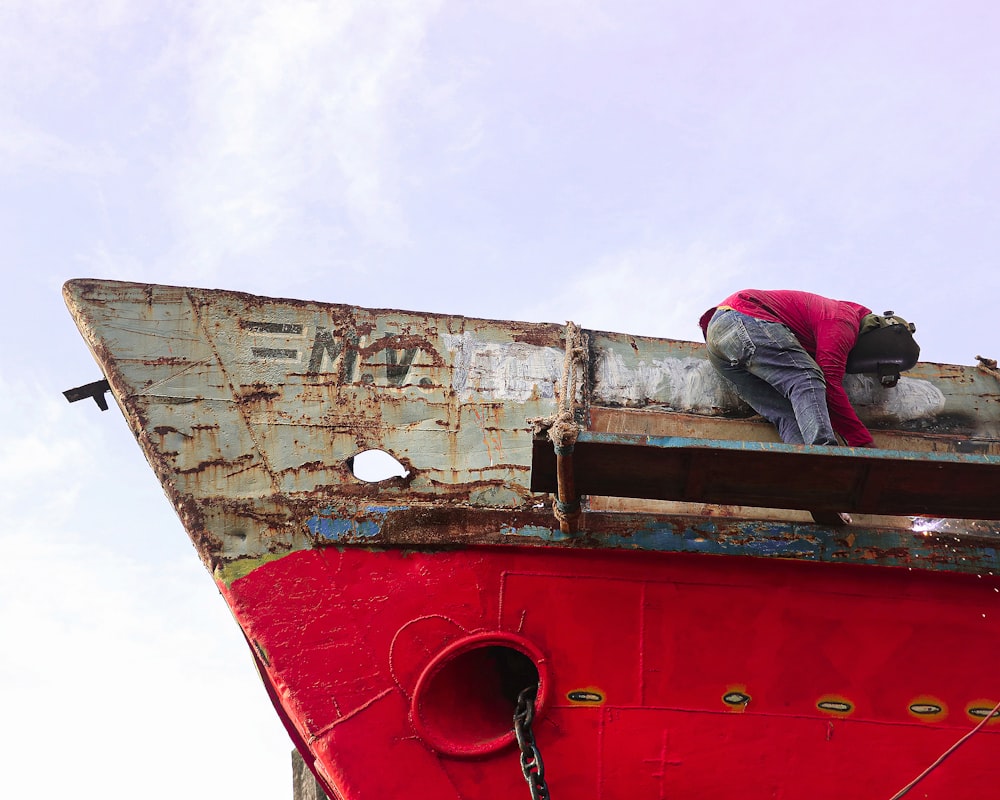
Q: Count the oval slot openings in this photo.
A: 5